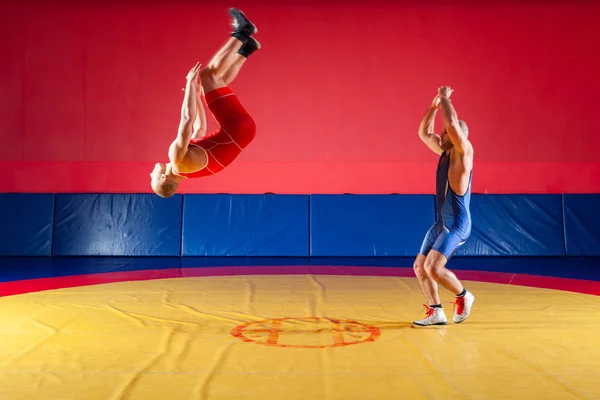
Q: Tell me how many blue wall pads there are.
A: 6